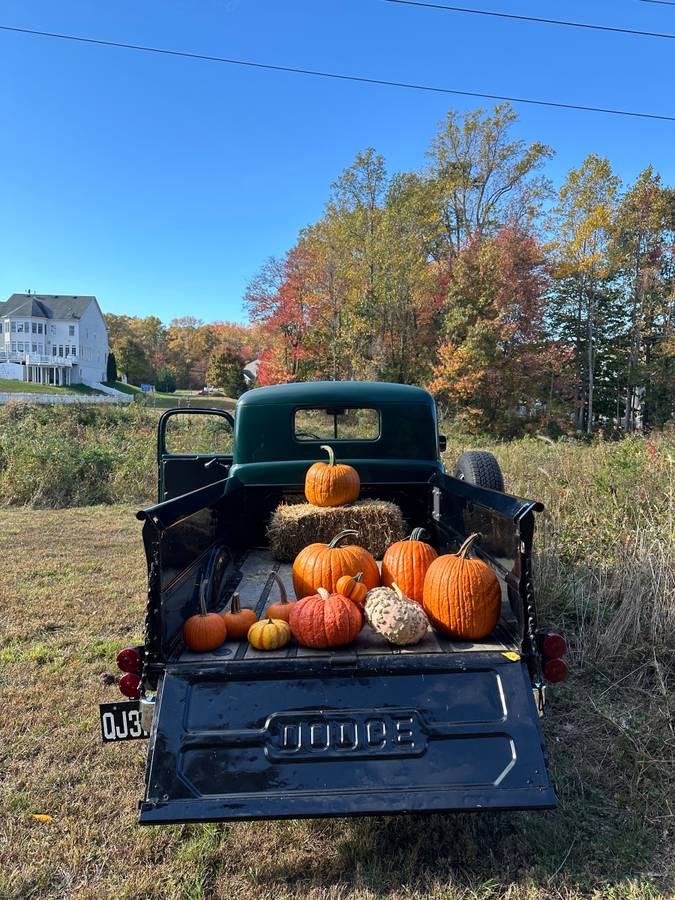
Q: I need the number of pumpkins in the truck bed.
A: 11